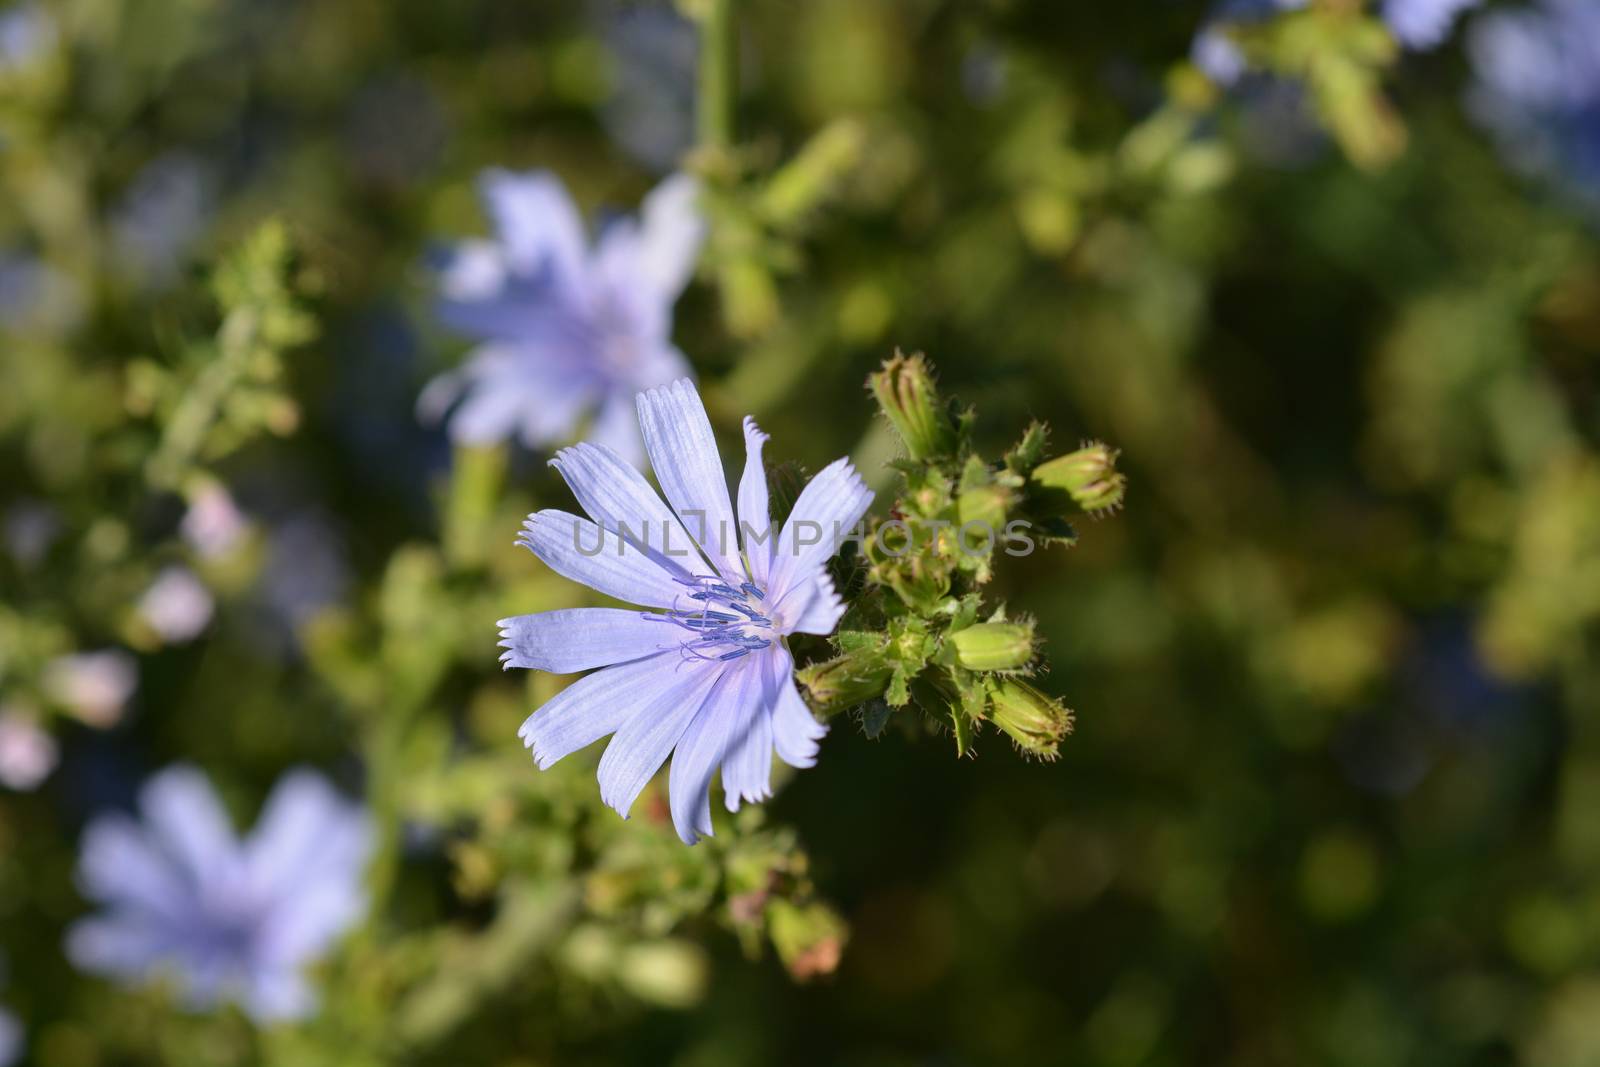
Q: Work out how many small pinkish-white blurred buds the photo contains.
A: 4